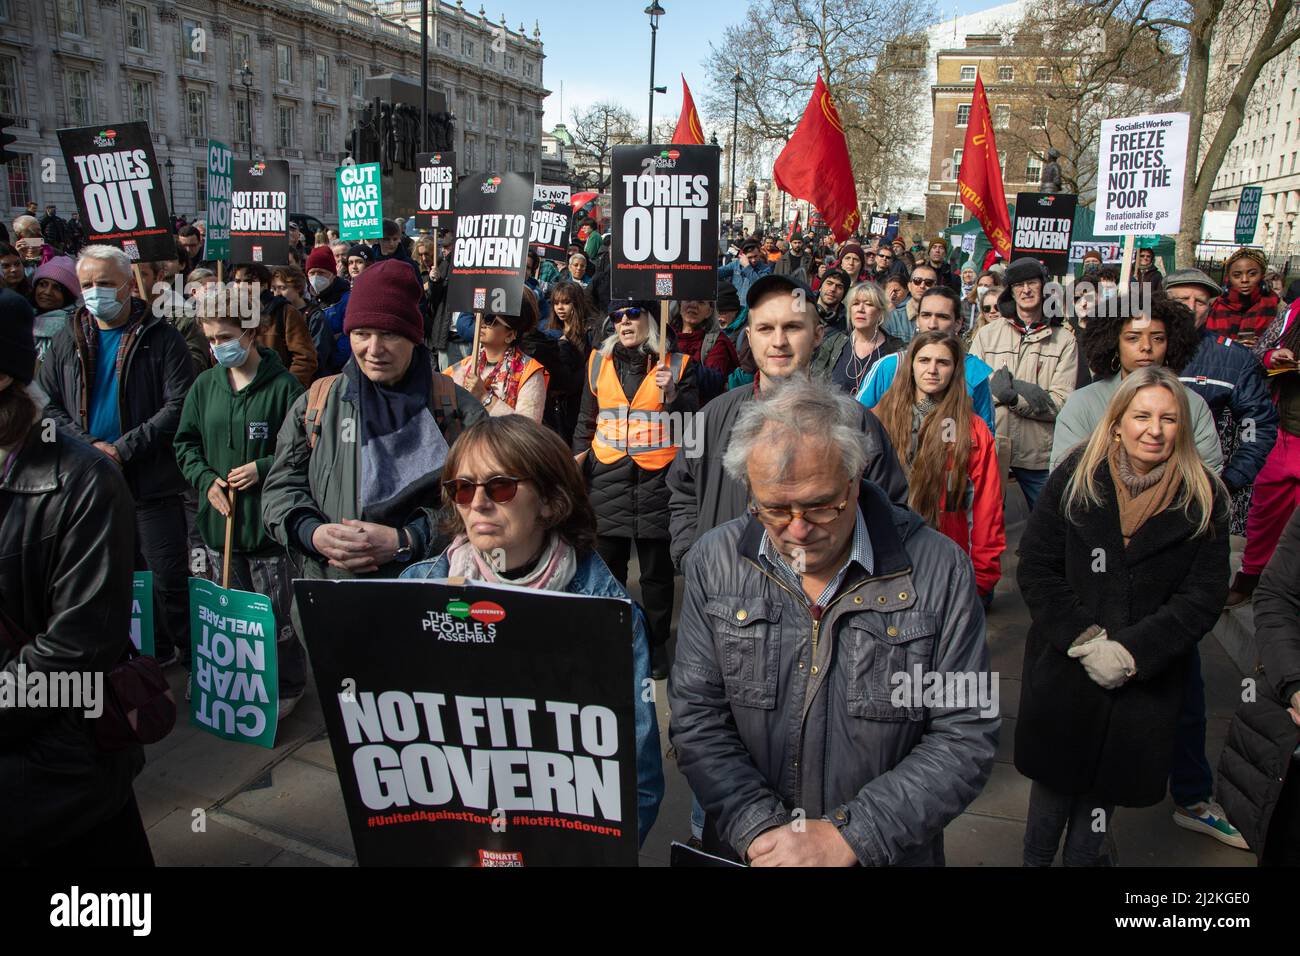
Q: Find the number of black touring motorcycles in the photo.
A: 0